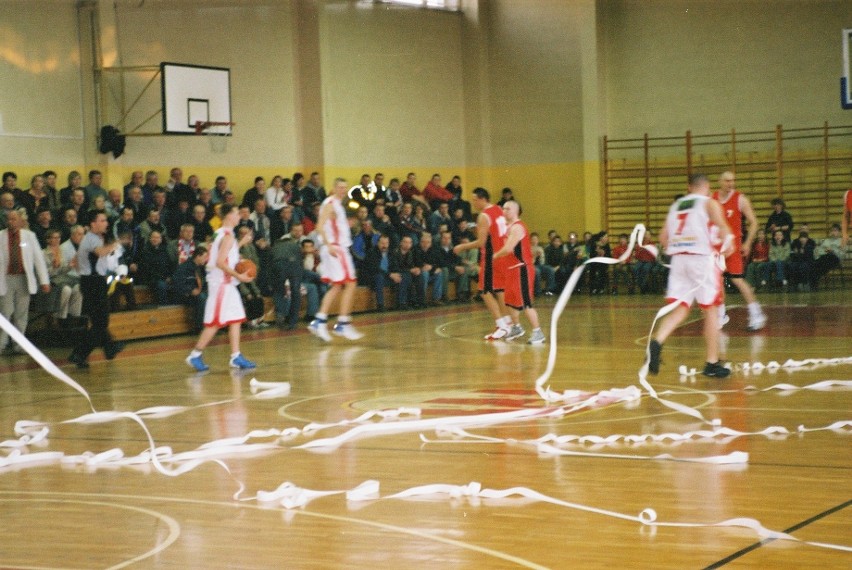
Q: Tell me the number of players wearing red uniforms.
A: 4